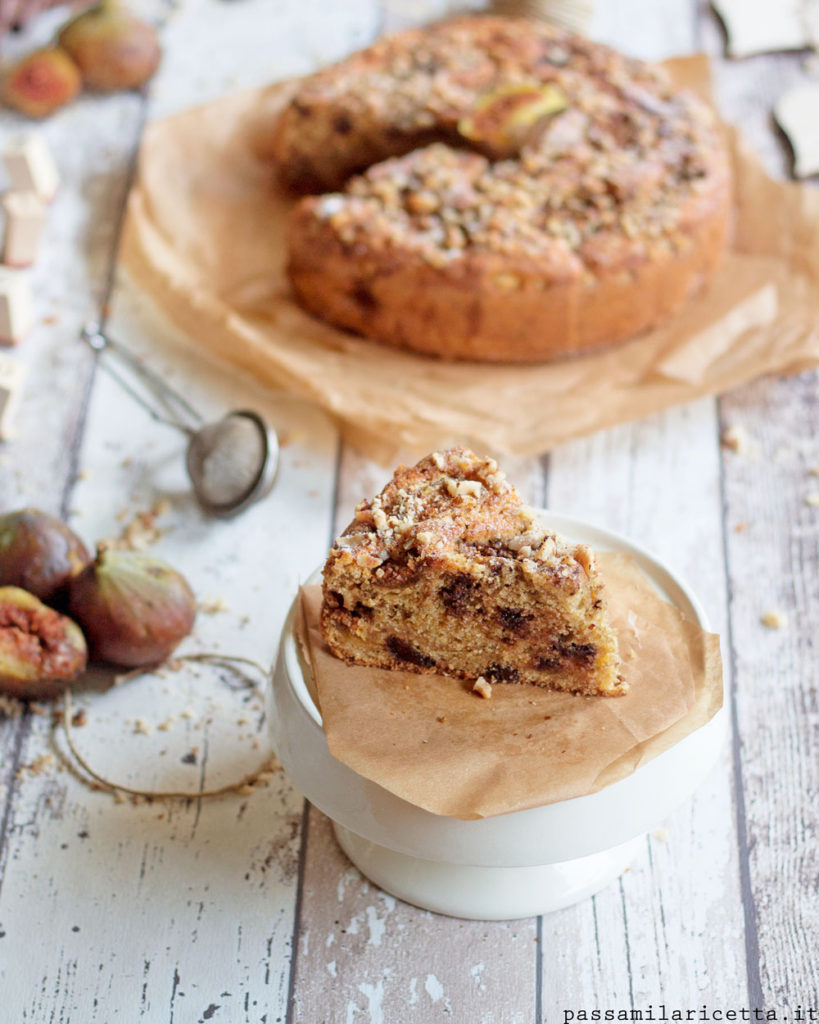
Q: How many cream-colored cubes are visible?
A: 4